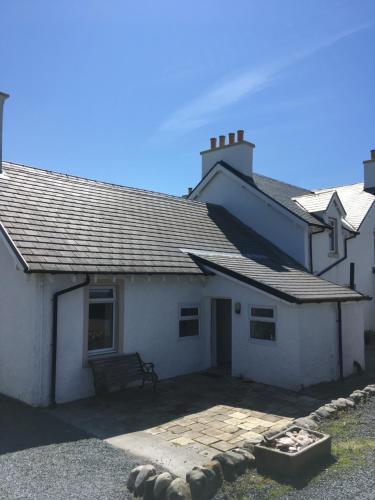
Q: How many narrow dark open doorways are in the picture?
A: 1